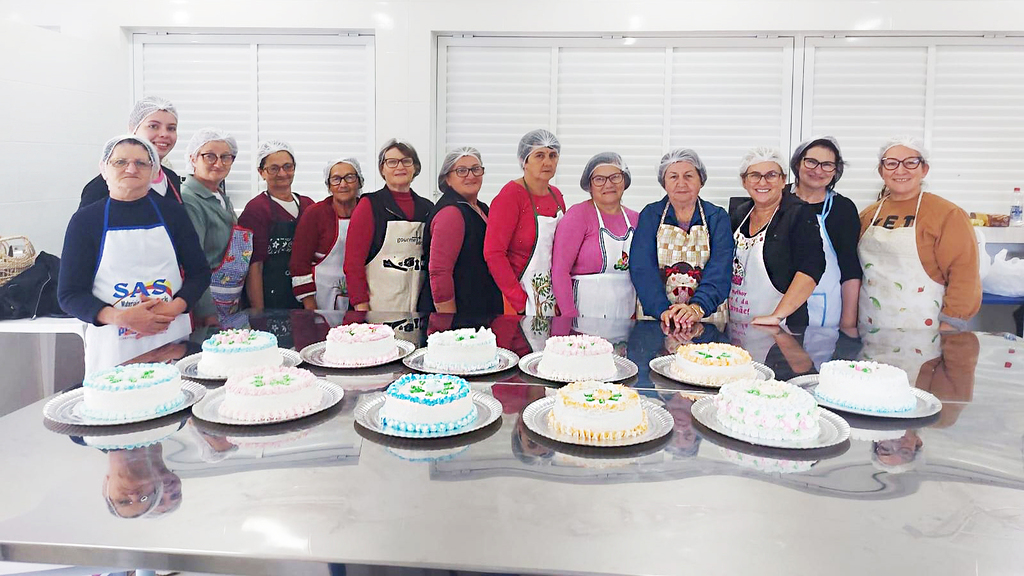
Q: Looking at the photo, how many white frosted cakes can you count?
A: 11